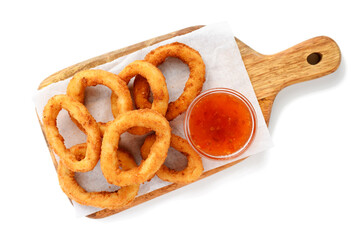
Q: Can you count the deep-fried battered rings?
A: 7